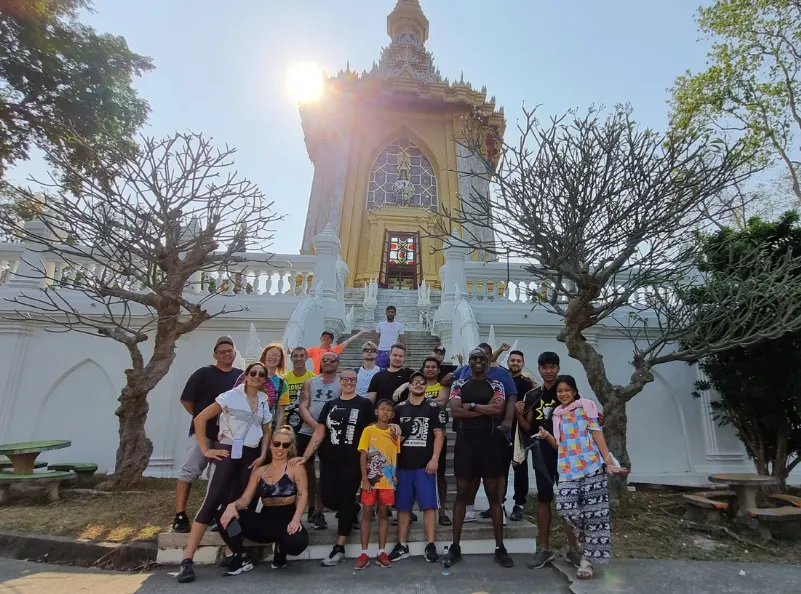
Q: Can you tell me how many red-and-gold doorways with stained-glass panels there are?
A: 1